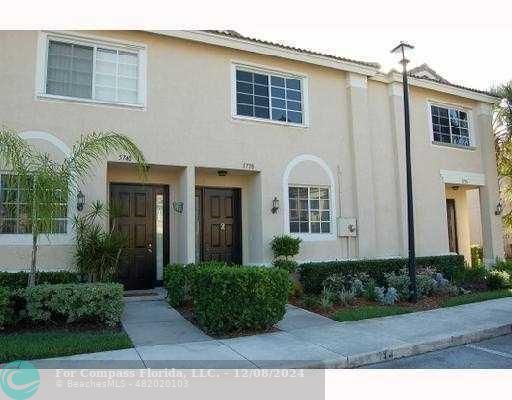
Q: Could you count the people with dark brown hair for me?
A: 0